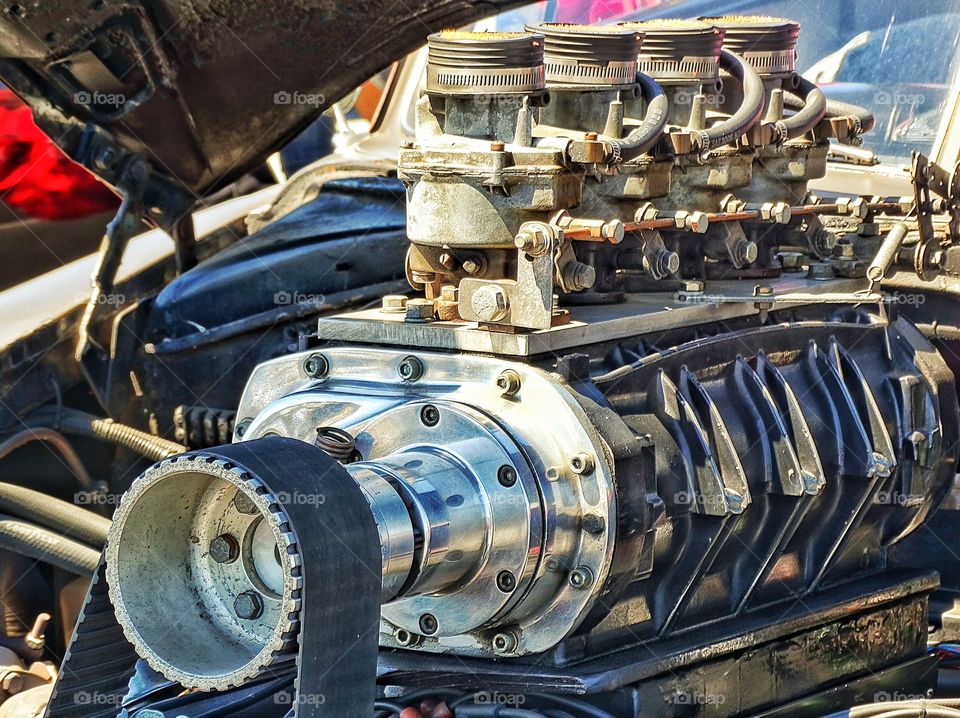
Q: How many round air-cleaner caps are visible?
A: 4